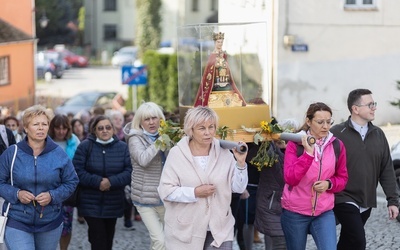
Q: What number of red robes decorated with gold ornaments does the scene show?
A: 1